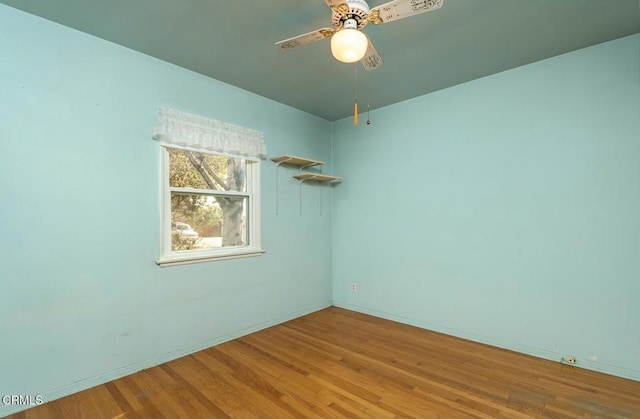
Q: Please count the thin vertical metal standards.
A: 3